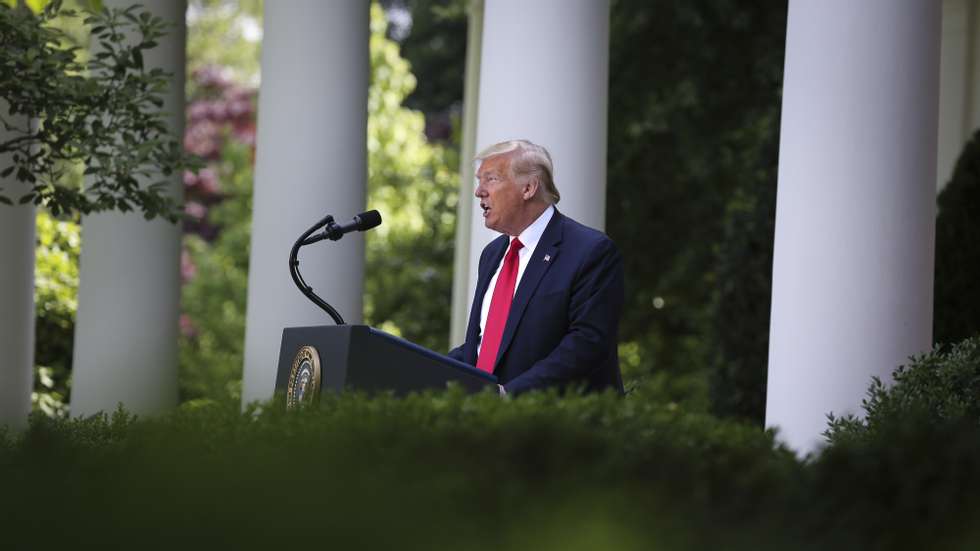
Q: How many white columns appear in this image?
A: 5